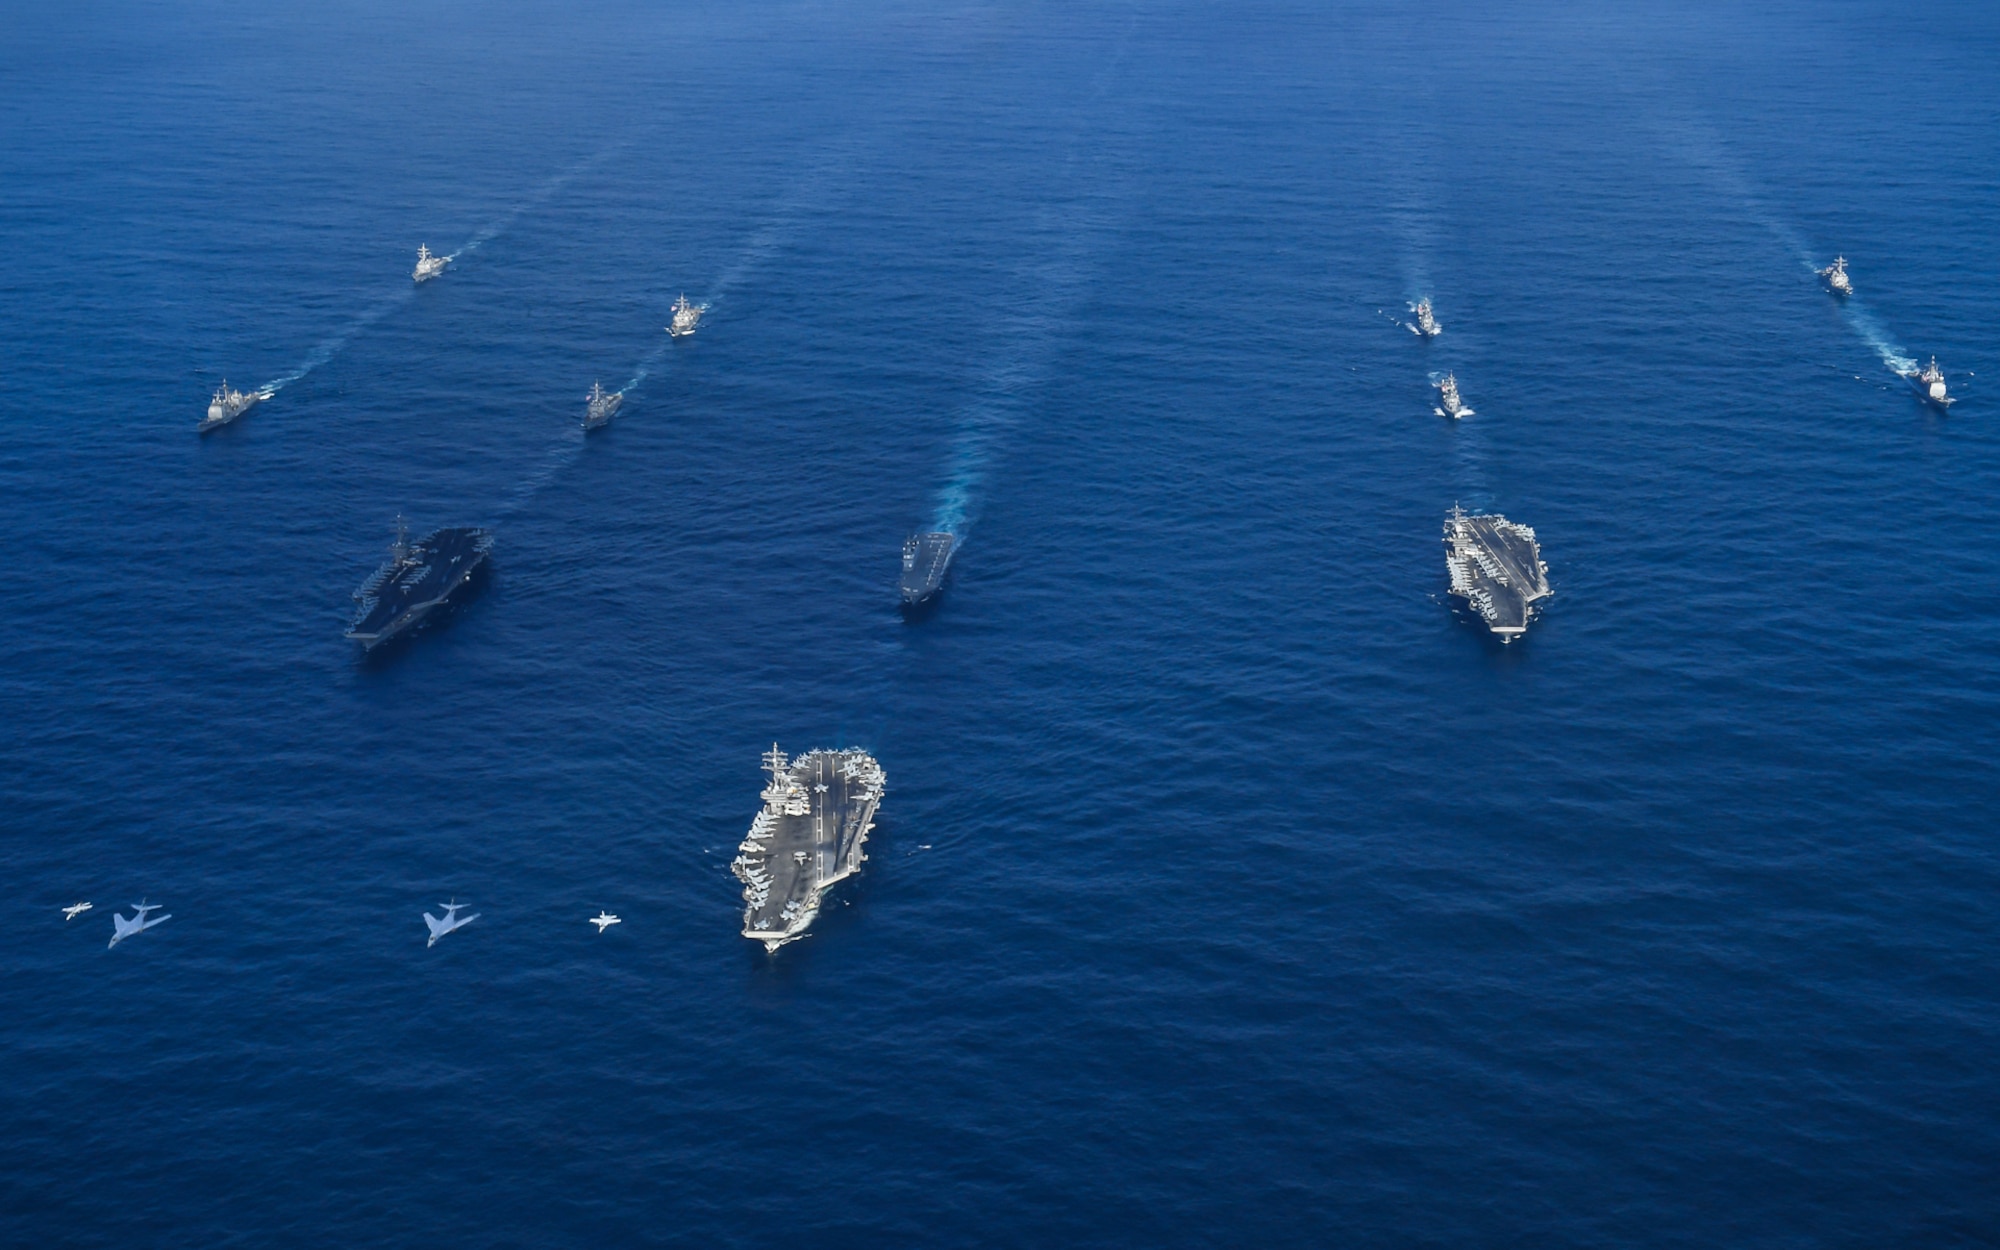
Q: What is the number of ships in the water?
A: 12